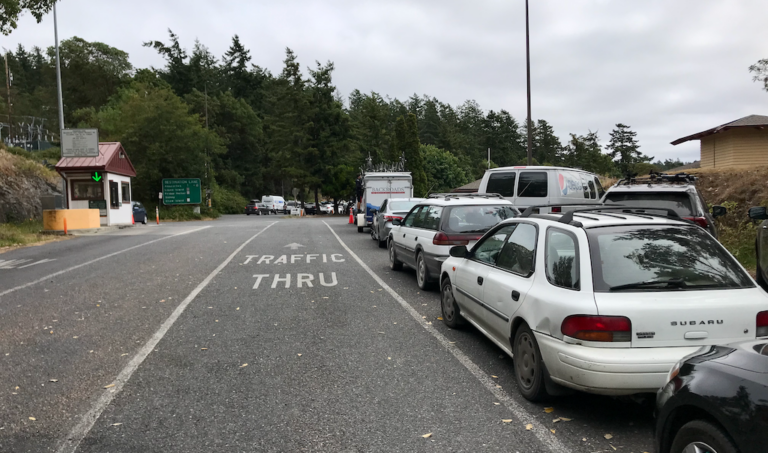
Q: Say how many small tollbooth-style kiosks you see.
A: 1